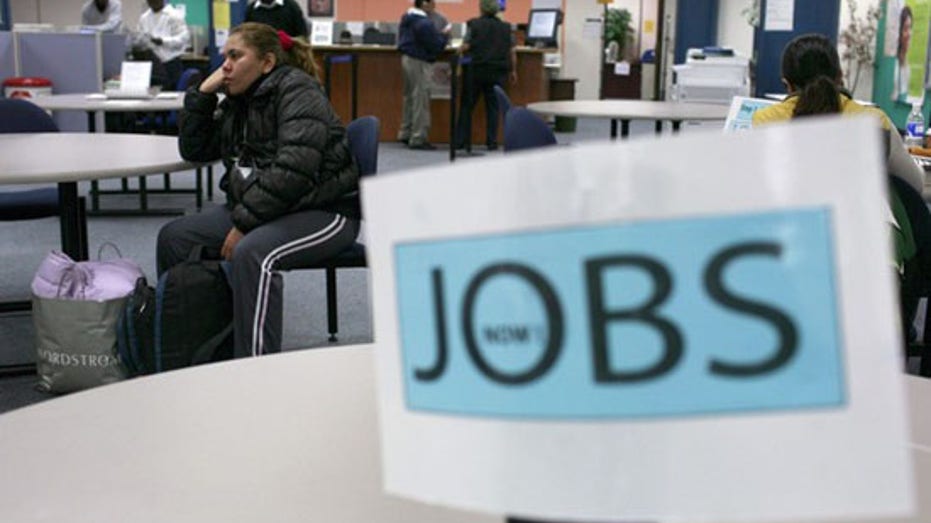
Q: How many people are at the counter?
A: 2